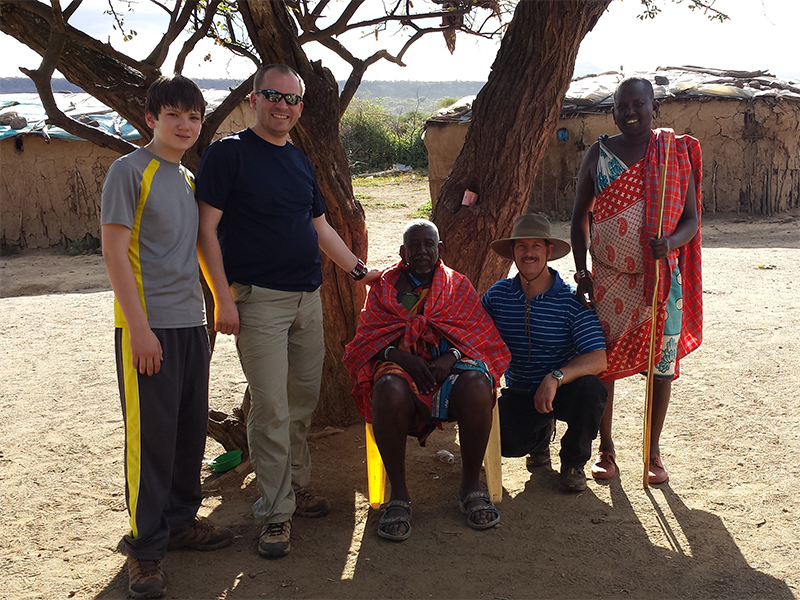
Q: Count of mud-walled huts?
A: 2